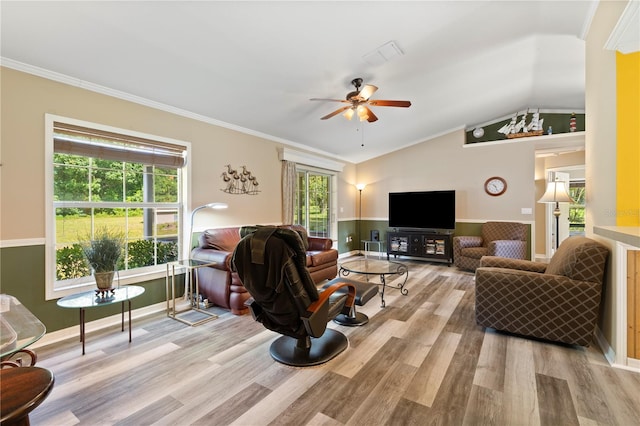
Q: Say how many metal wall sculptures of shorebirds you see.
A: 1